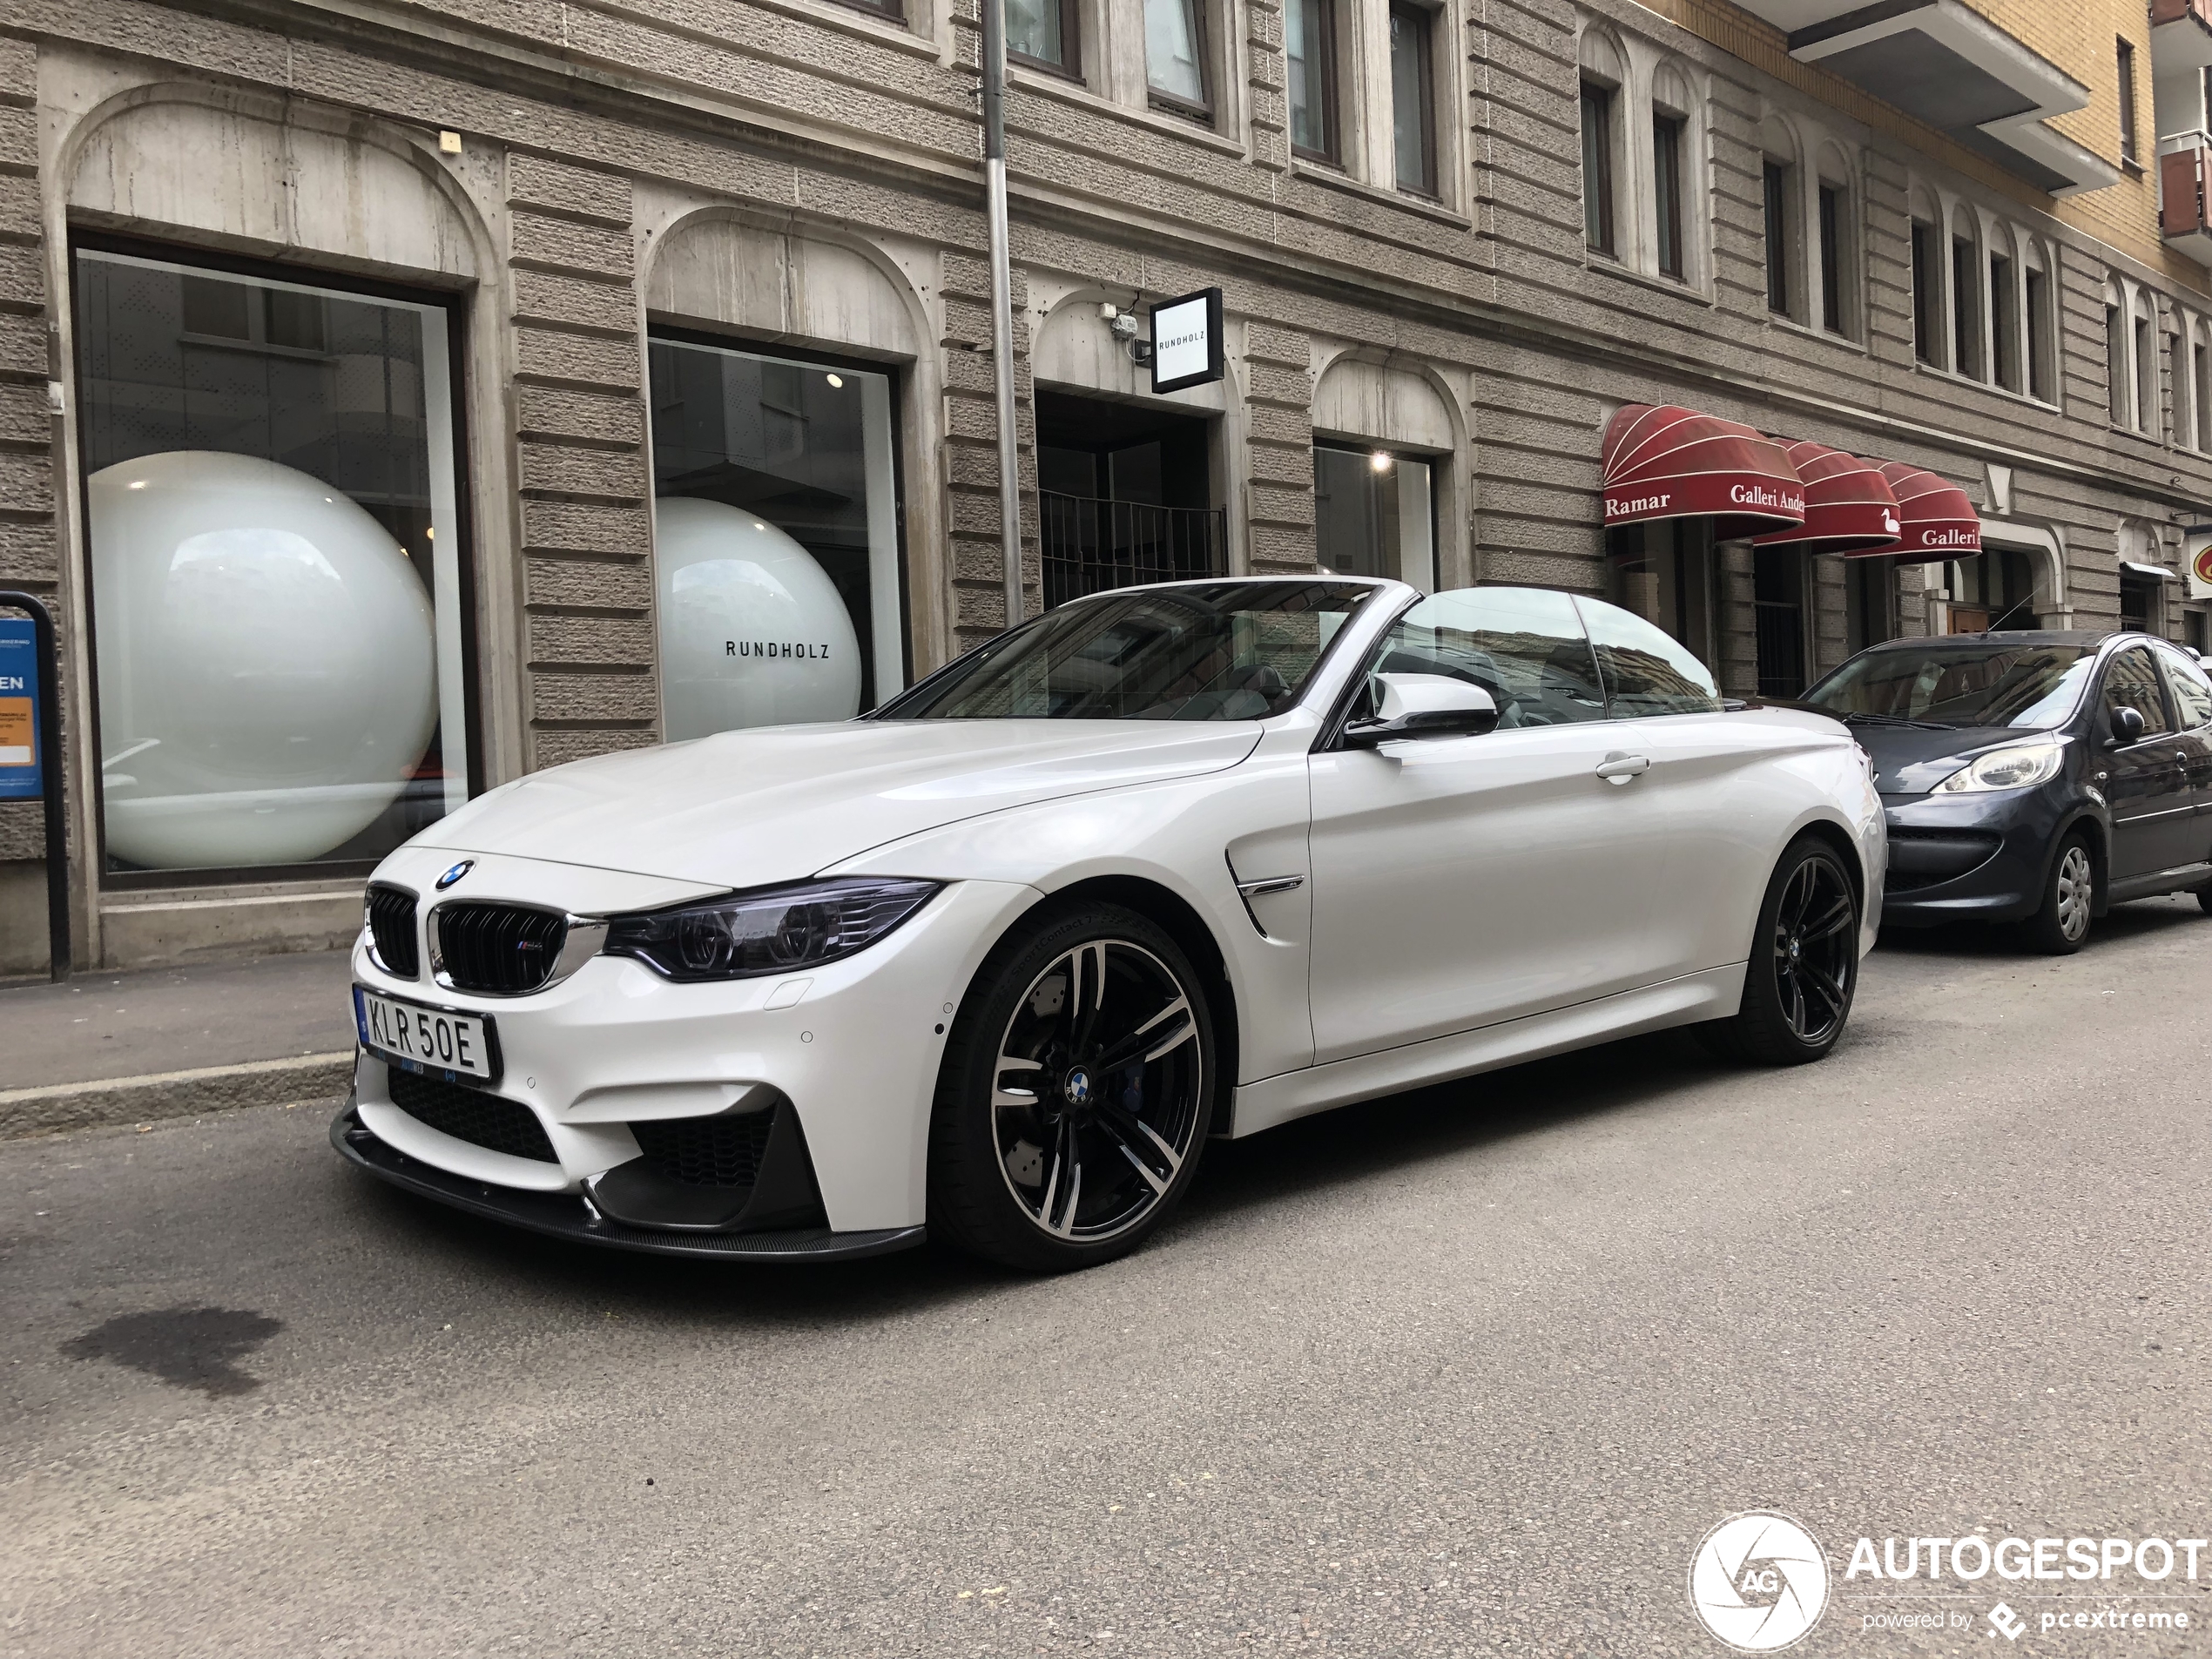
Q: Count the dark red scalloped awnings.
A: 3